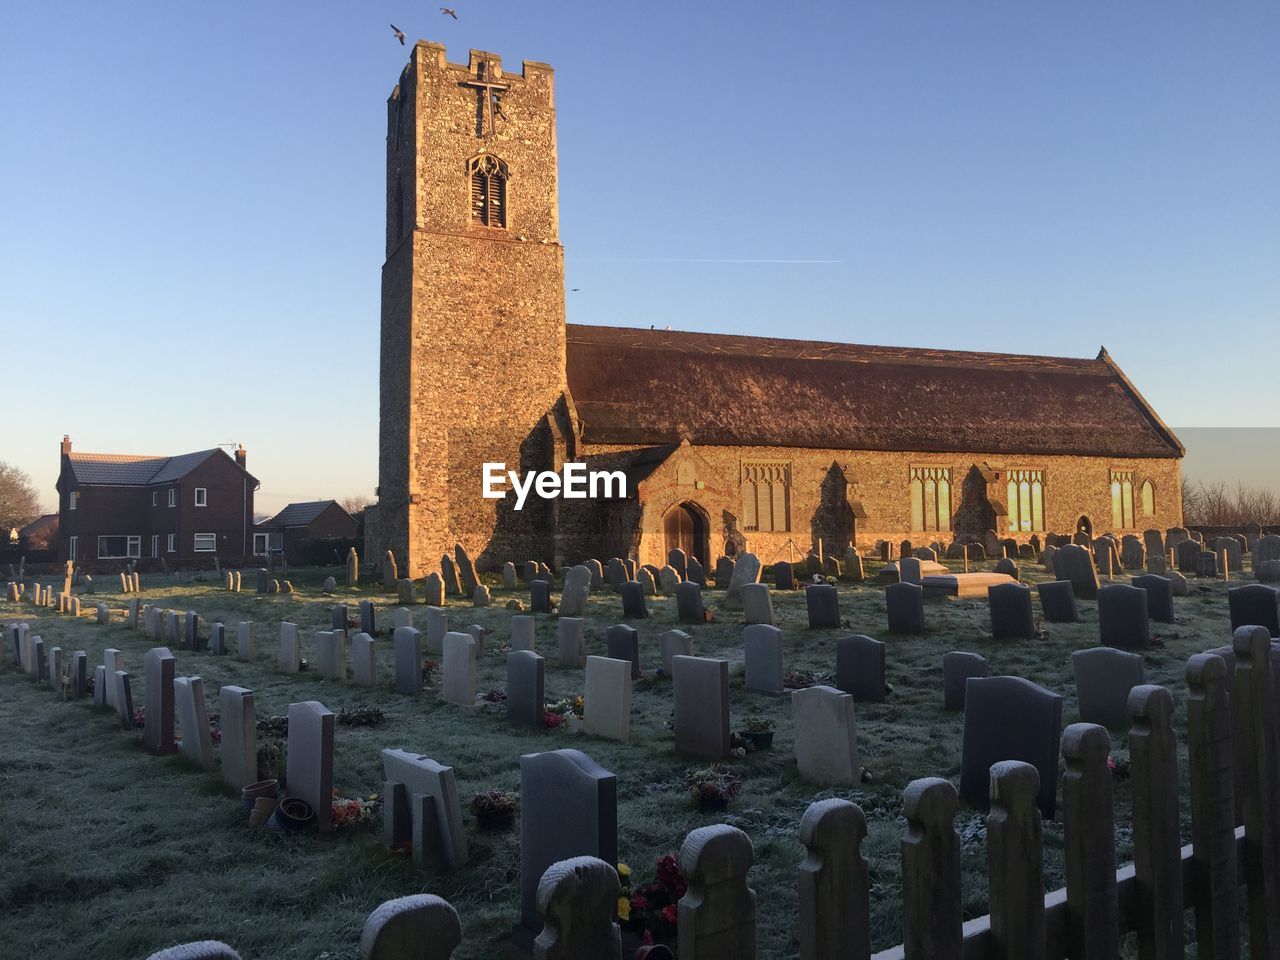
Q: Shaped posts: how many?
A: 11